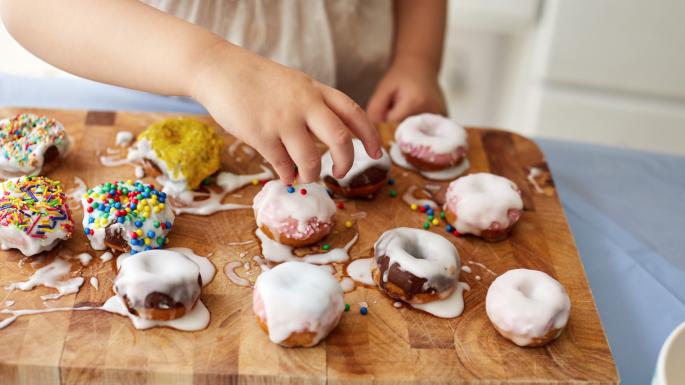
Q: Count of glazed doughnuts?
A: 12